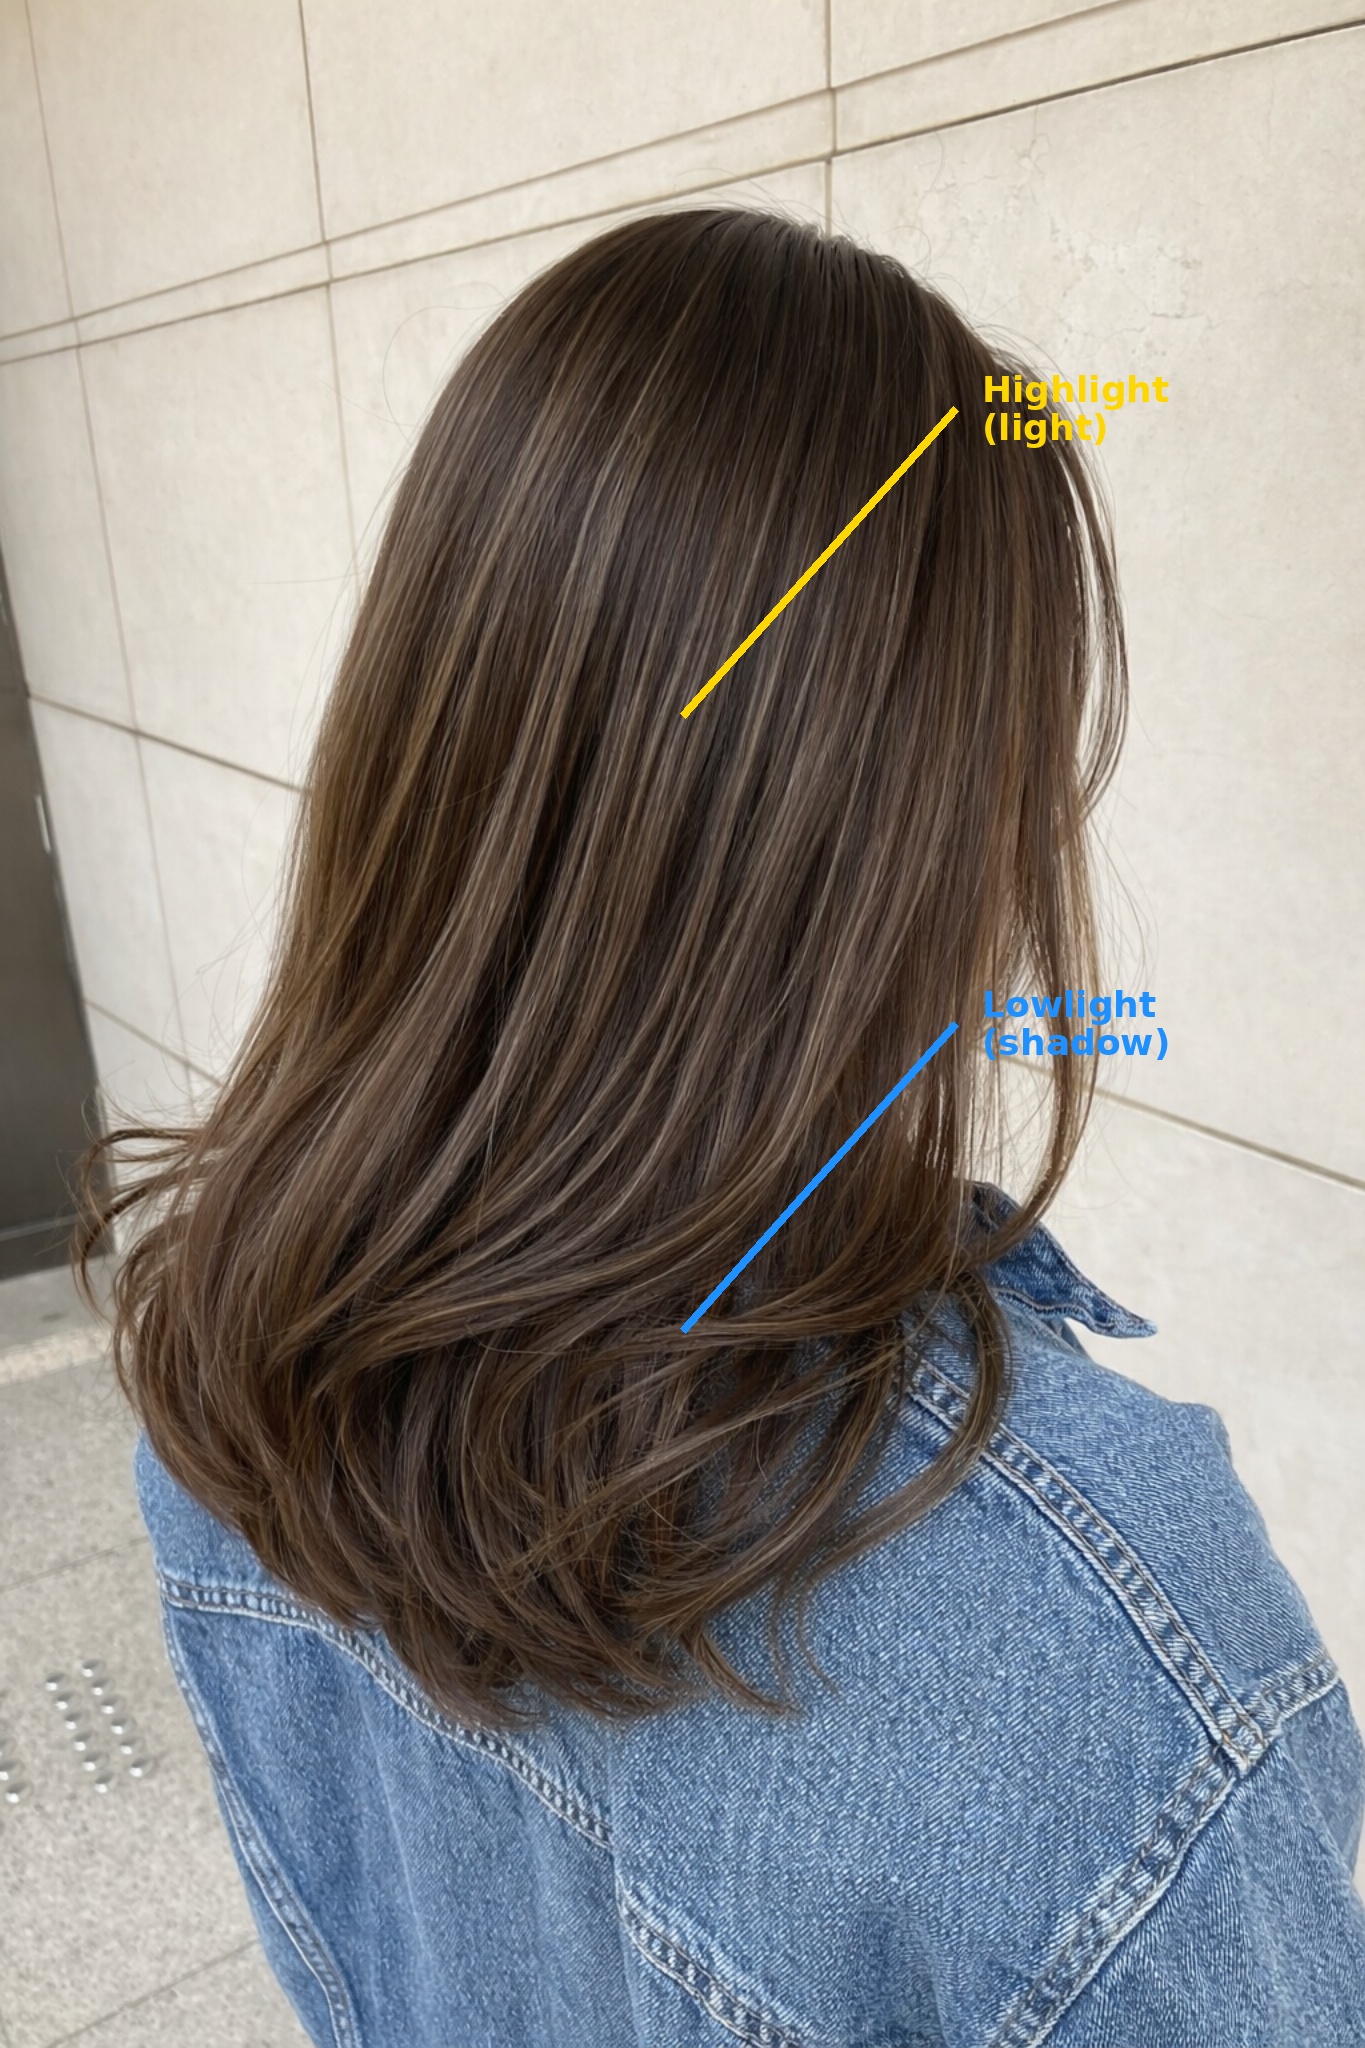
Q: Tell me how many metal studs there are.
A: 15